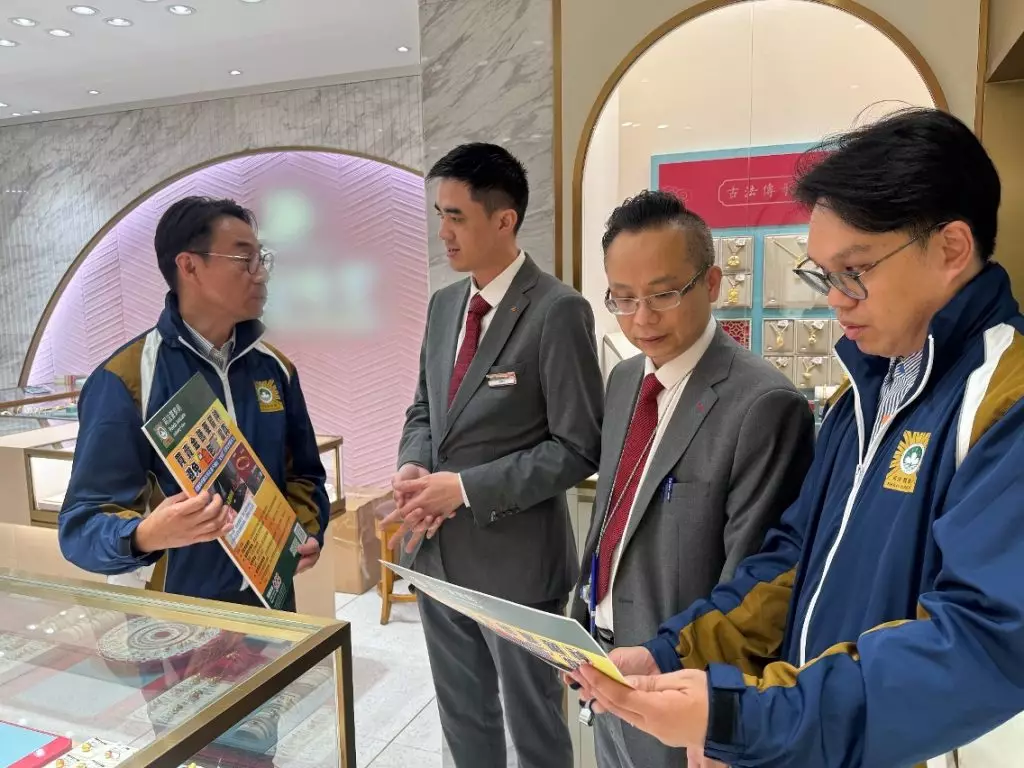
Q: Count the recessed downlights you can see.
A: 14